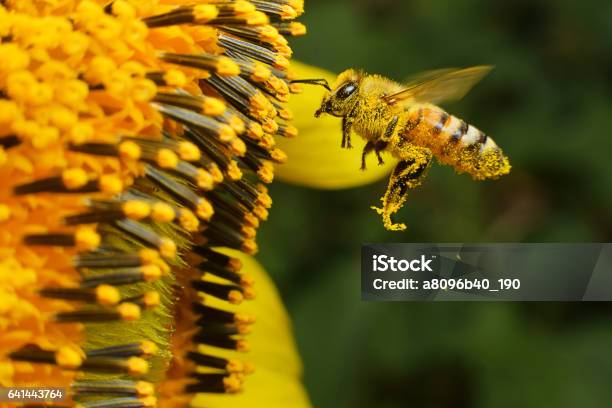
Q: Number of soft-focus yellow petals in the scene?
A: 2